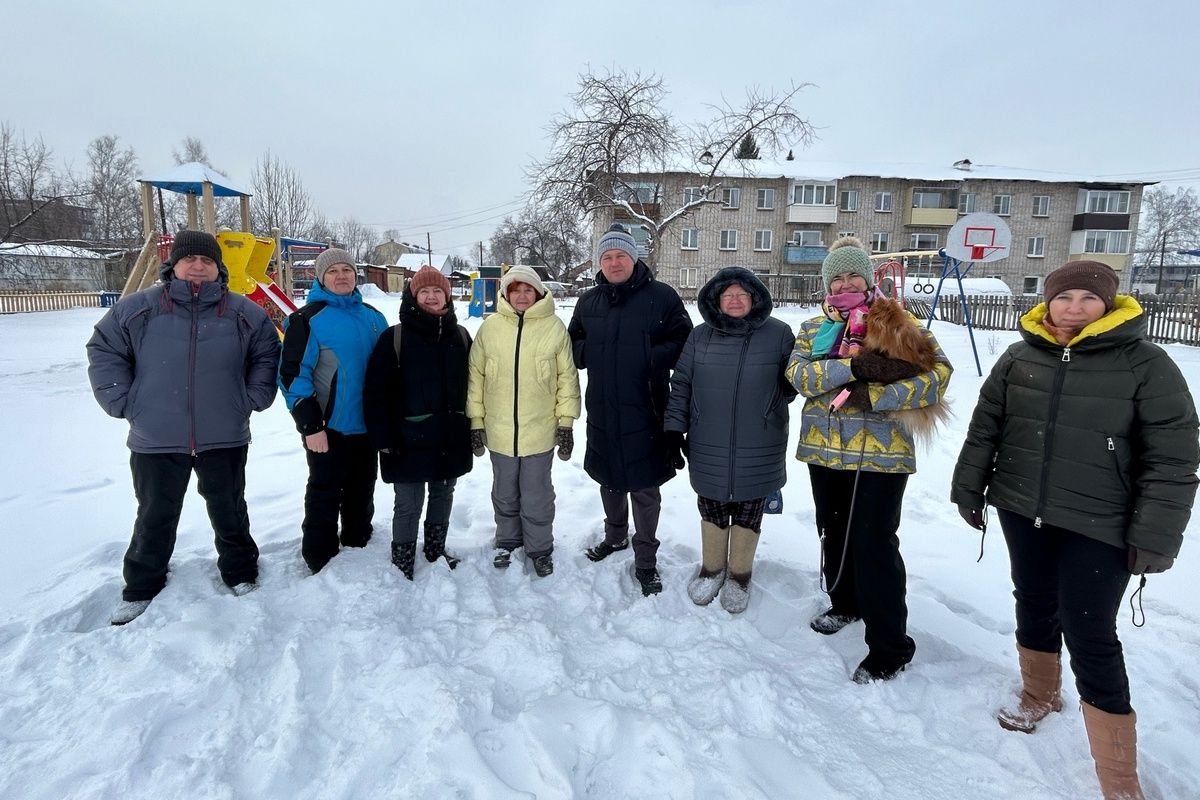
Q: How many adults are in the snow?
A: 8